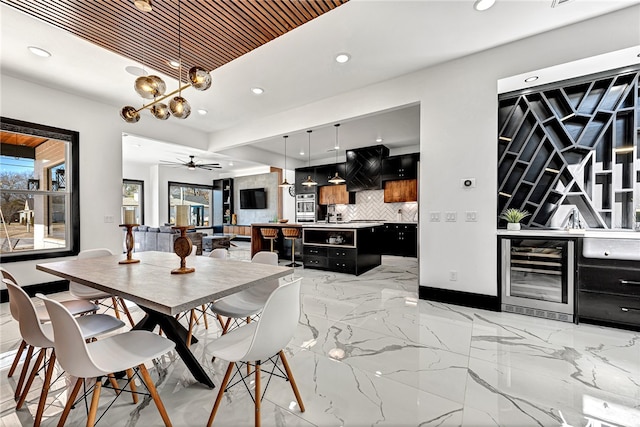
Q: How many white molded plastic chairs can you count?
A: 8